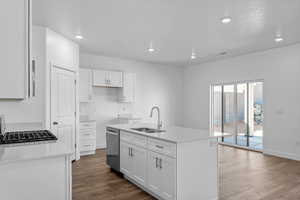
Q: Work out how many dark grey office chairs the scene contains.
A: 0